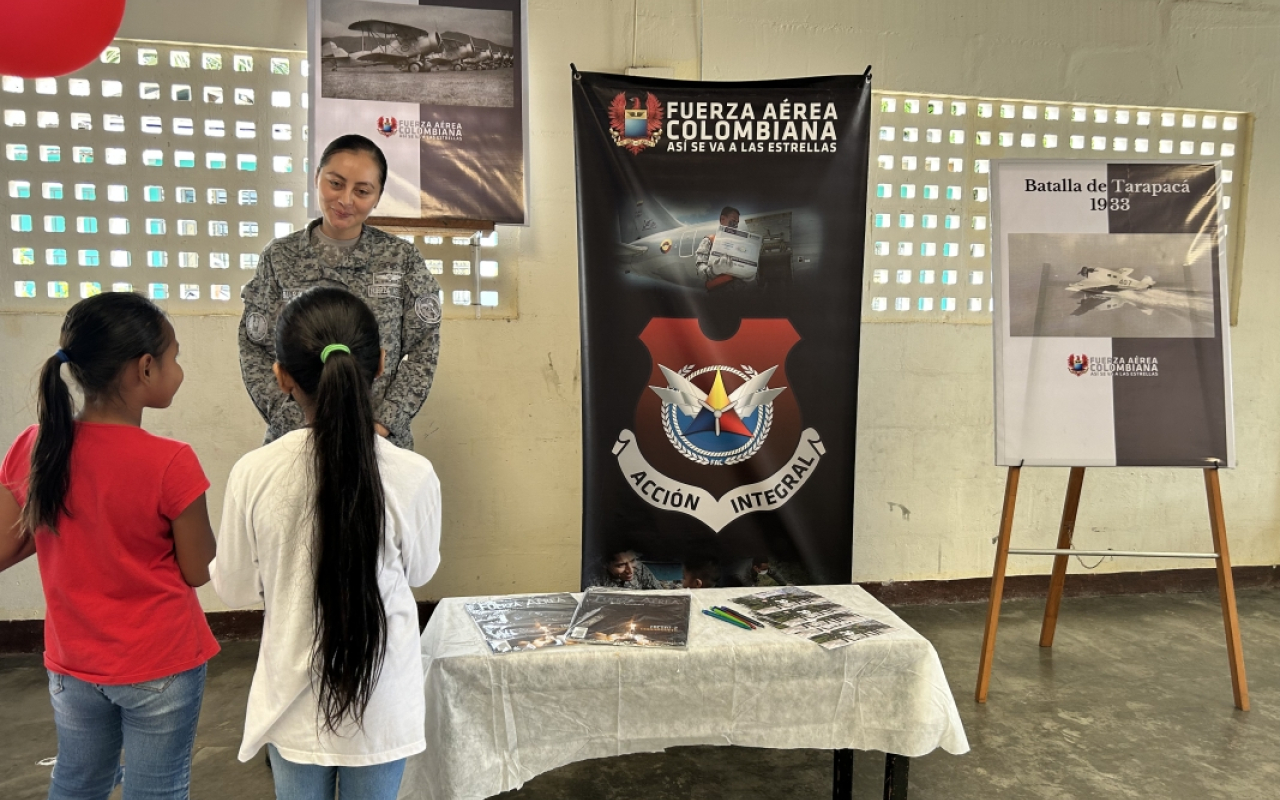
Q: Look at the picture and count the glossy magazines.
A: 2